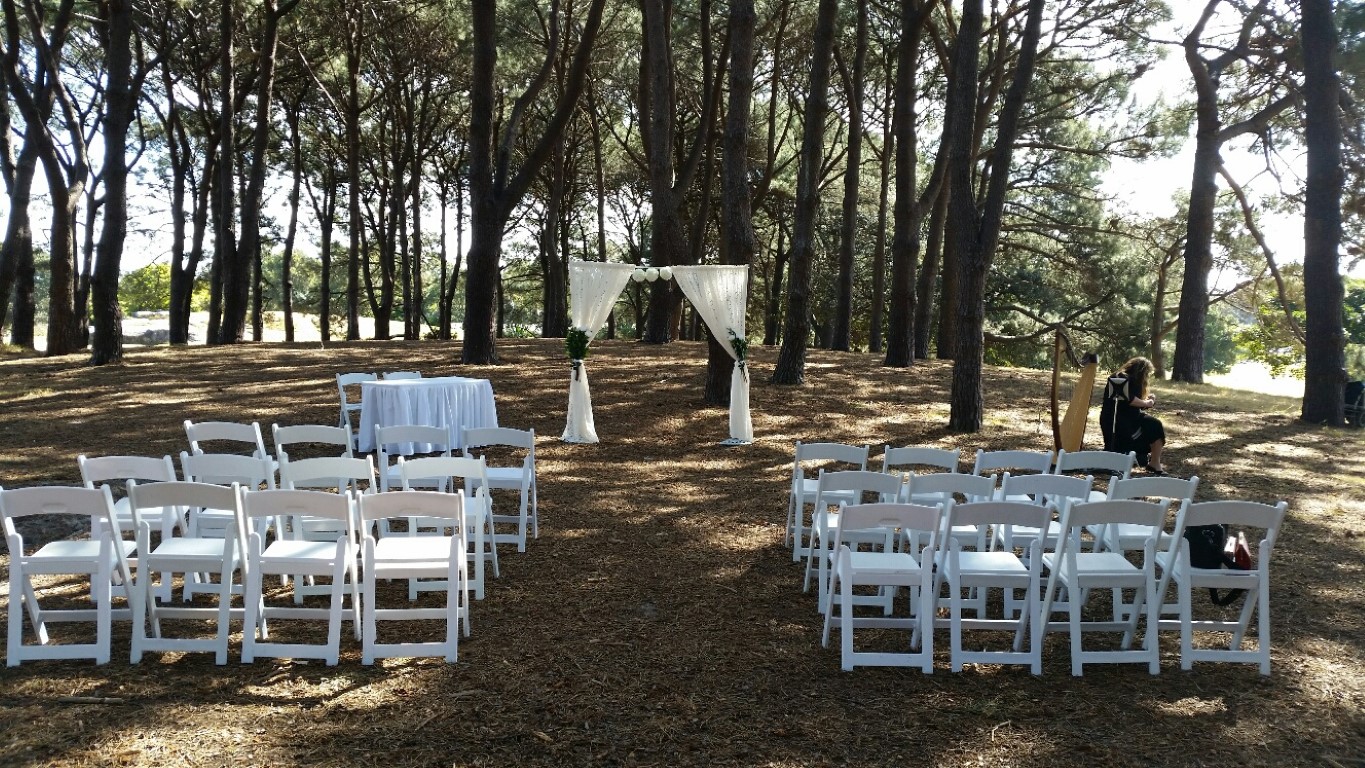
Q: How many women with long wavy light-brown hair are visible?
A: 1